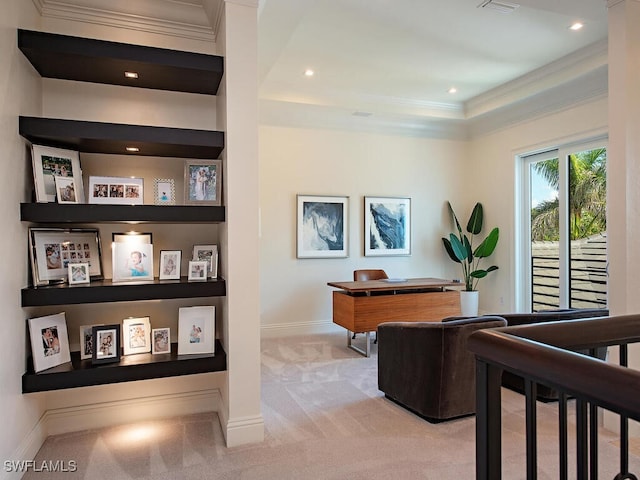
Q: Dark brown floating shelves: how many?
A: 5